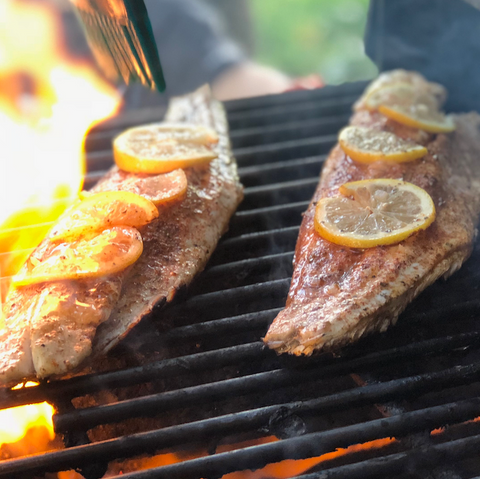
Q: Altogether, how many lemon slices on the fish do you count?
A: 7